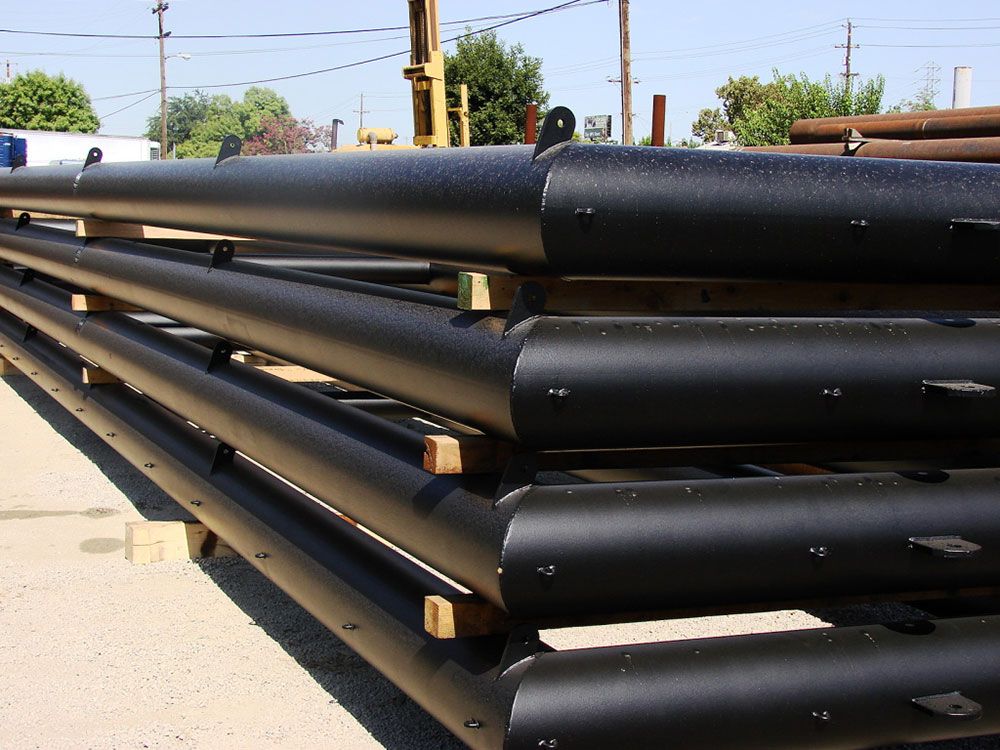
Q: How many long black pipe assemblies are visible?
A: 4